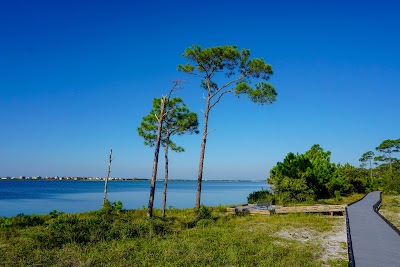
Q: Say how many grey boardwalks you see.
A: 1